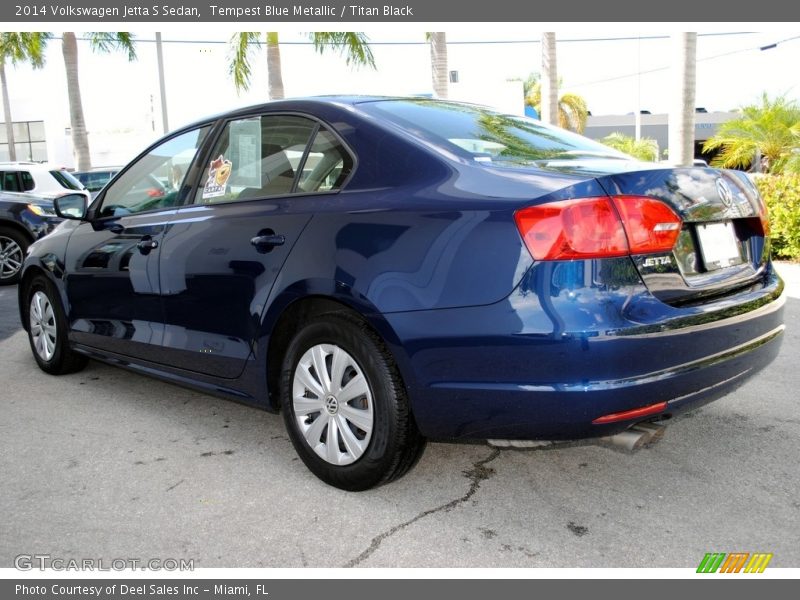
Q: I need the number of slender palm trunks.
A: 6